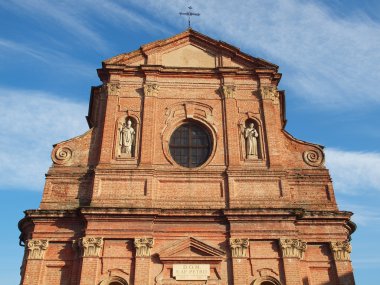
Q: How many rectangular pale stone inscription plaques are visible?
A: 1